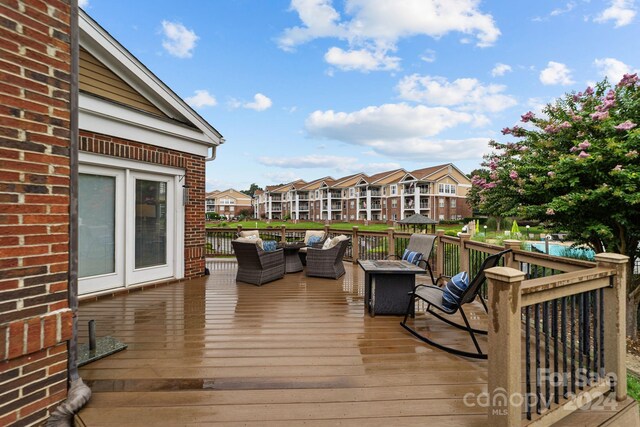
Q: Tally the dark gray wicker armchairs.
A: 4